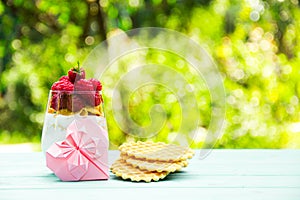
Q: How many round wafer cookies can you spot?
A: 3